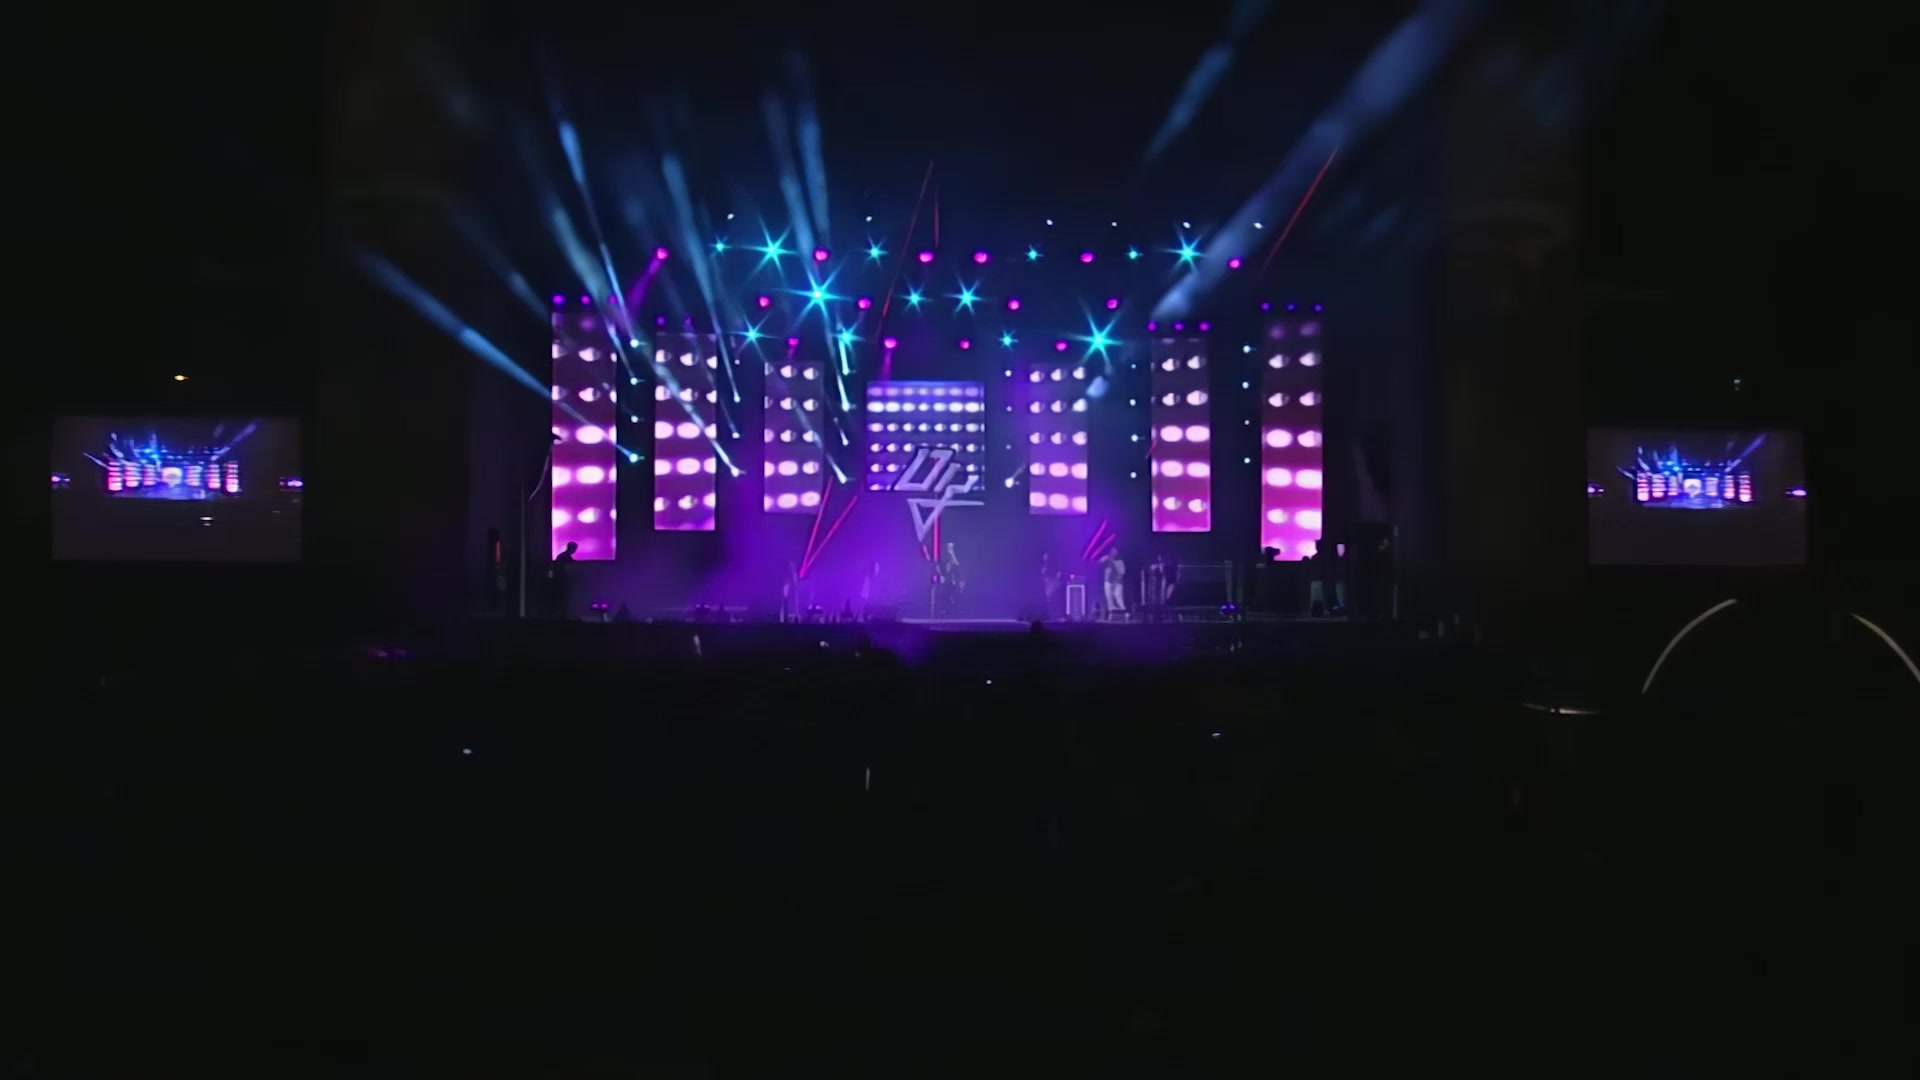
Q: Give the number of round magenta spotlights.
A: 14